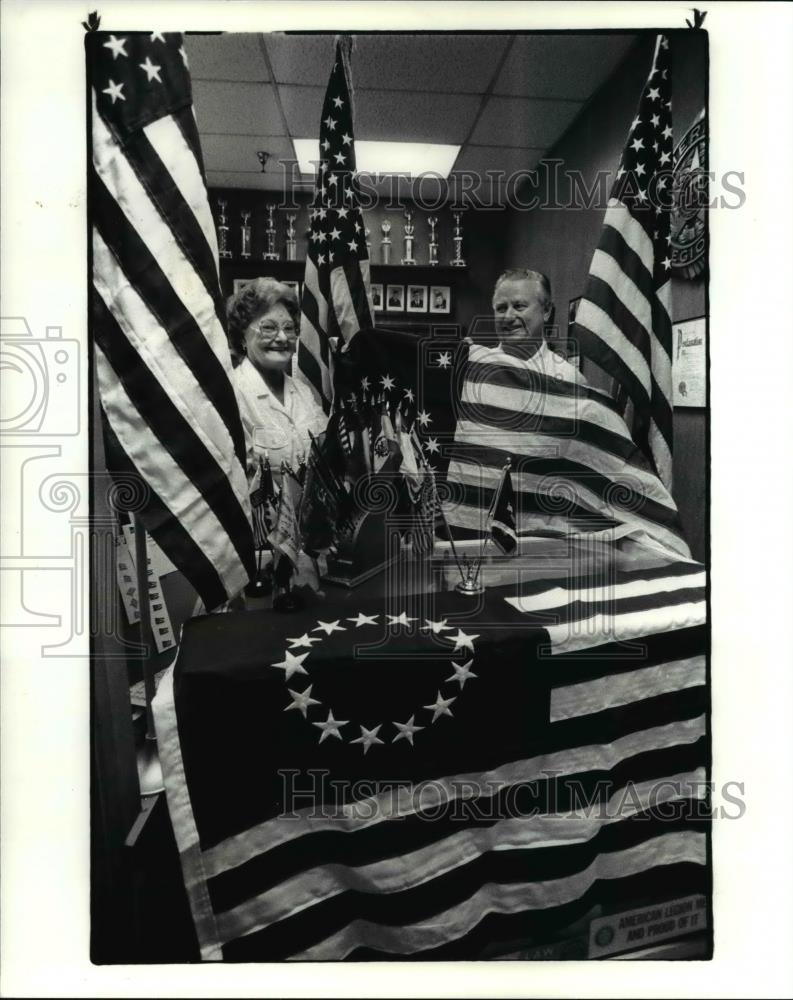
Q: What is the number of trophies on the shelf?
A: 9